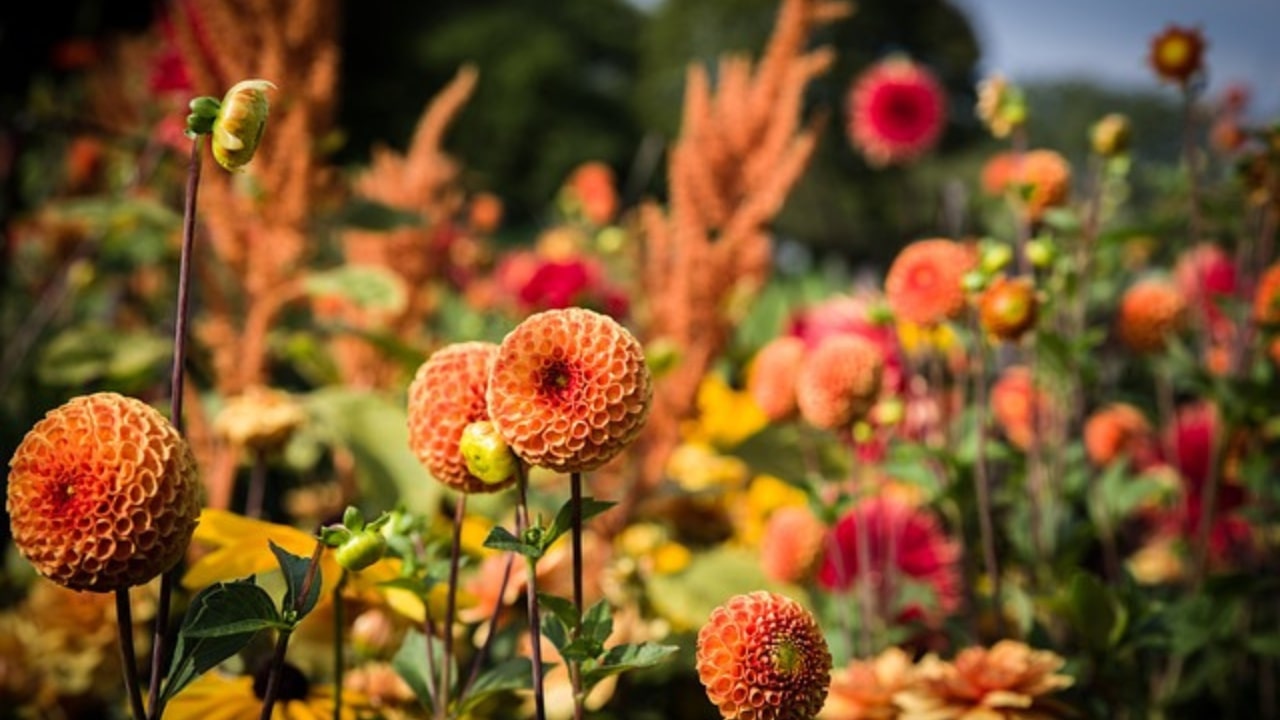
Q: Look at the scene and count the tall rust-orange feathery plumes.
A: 3